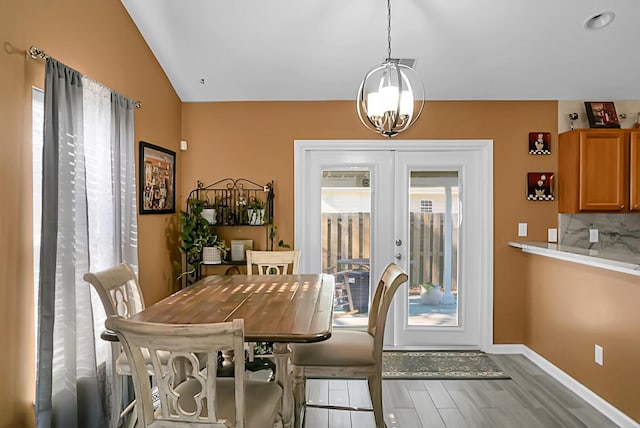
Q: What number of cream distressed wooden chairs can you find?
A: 4